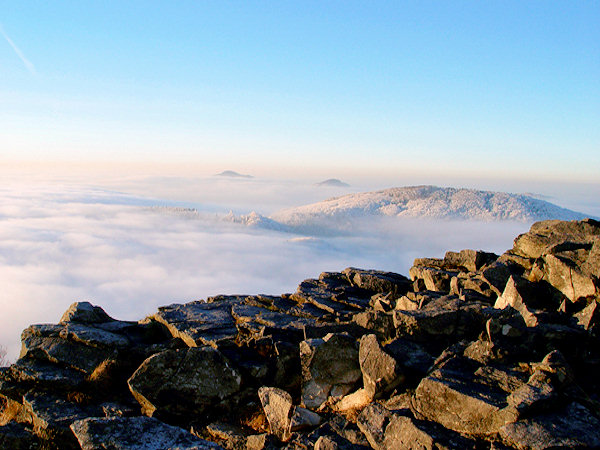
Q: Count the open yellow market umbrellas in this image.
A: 0